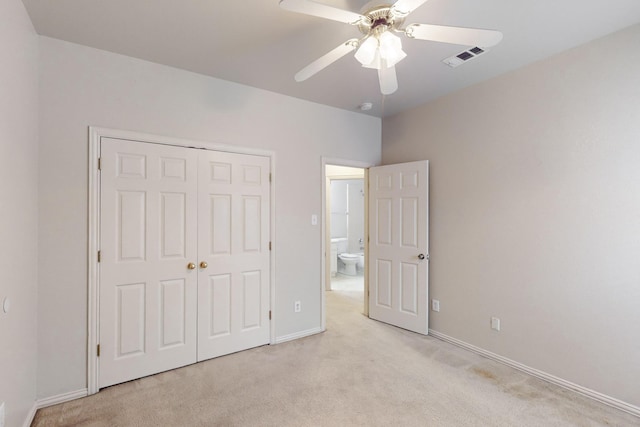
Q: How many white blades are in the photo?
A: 5